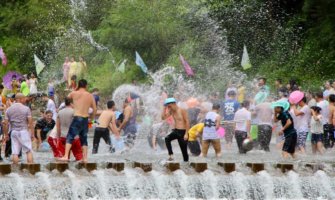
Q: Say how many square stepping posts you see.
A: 12